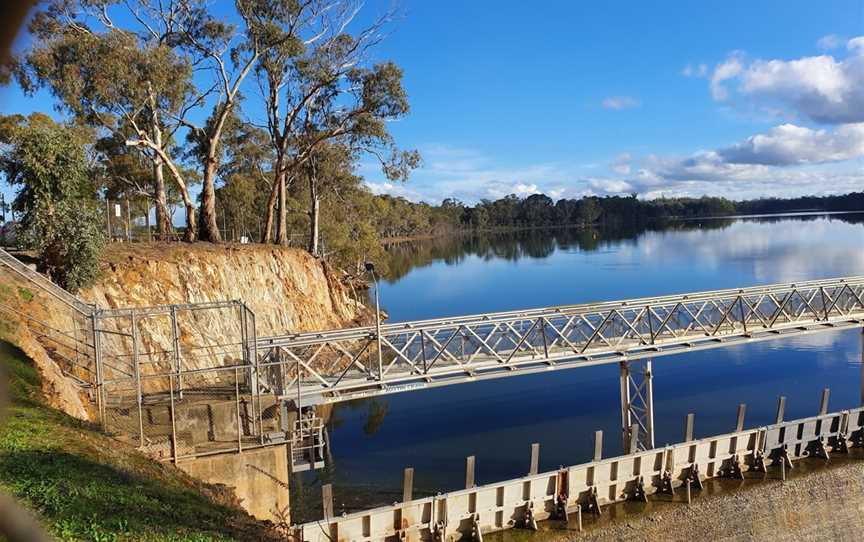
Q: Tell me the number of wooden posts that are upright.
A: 10